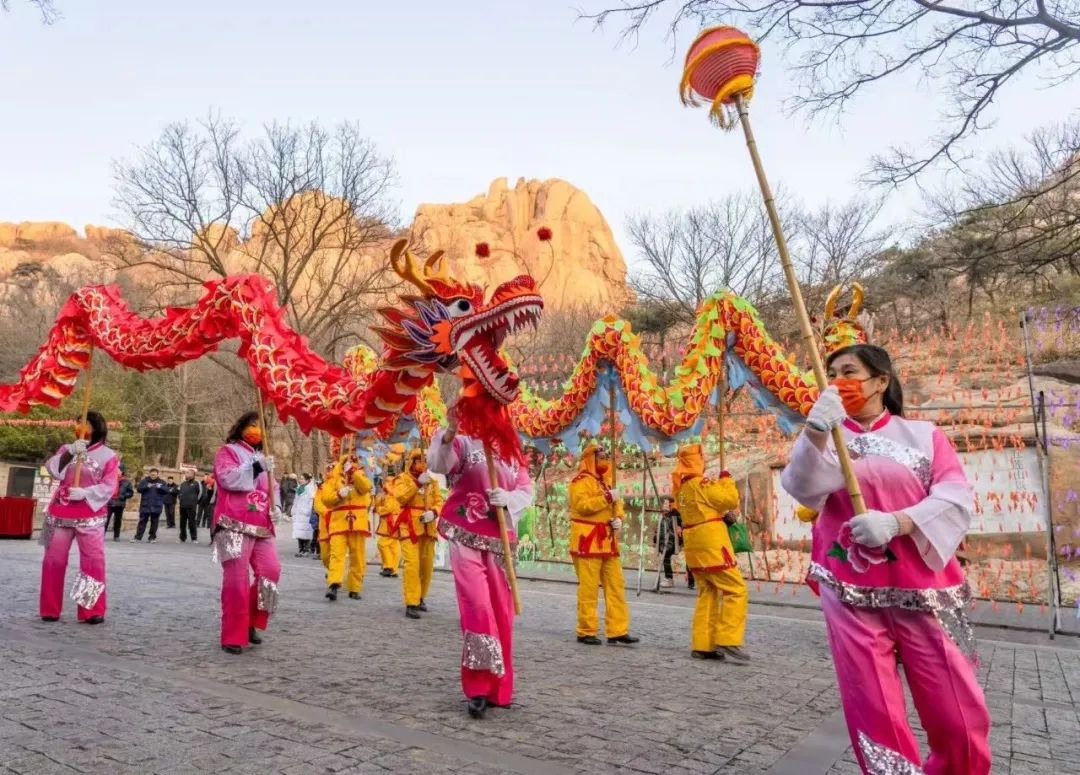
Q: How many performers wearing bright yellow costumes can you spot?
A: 6